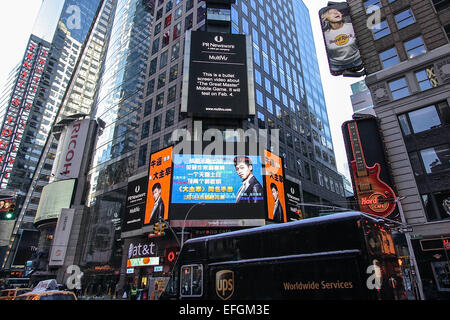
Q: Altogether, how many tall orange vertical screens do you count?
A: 2